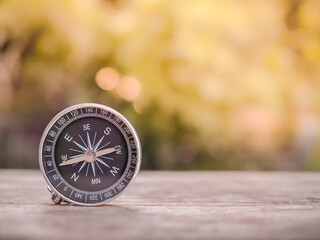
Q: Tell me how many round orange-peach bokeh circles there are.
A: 2